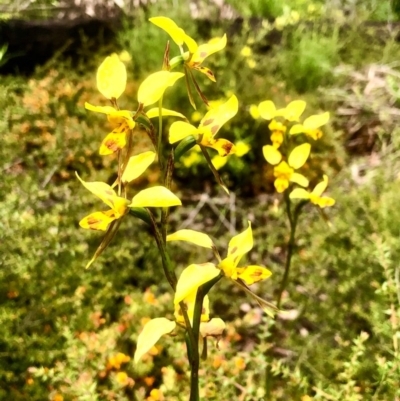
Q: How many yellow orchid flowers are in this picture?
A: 10